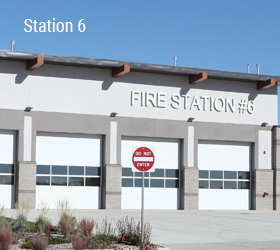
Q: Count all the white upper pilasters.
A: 4